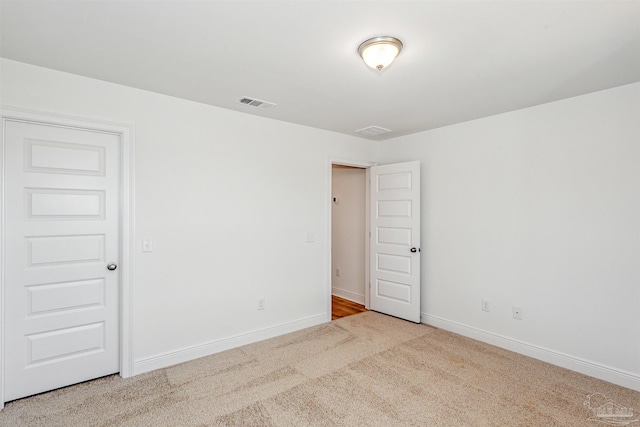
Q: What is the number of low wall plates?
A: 4